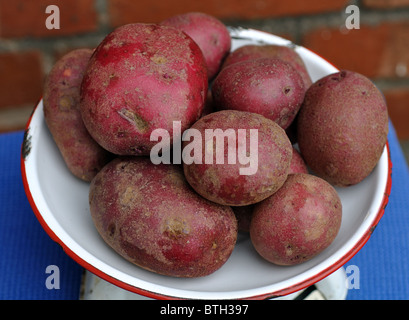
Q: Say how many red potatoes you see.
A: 10